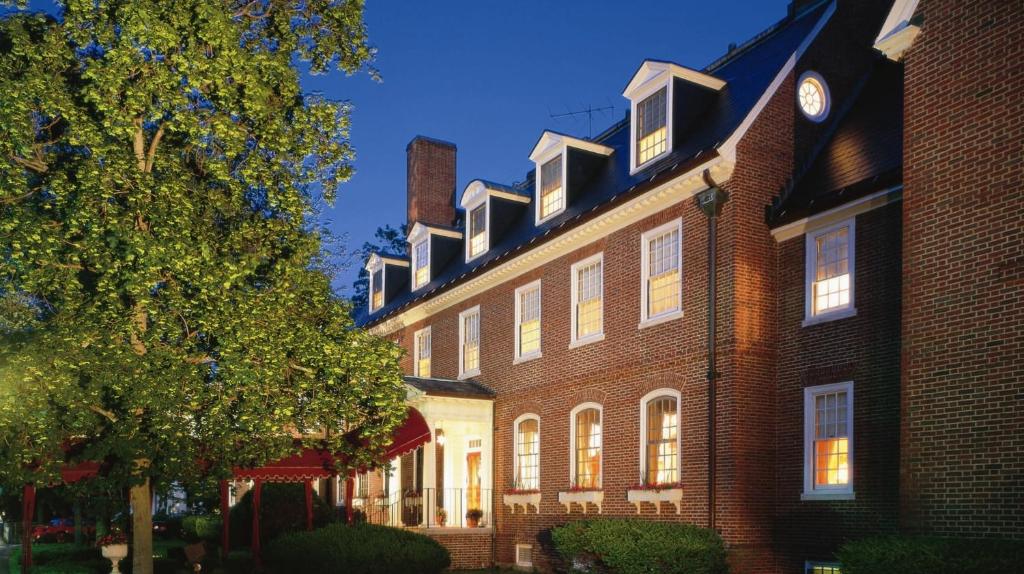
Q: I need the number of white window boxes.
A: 3